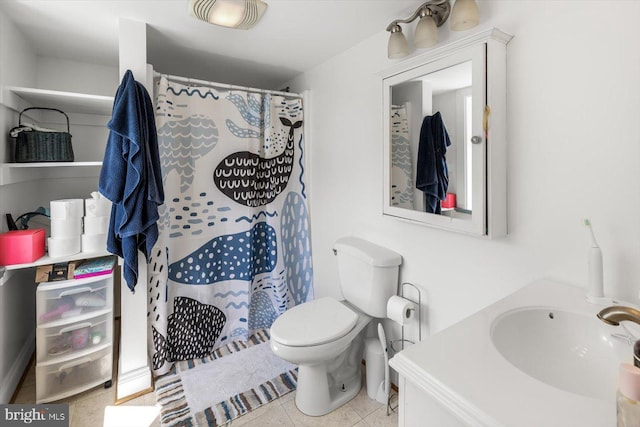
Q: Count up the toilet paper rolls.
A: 7